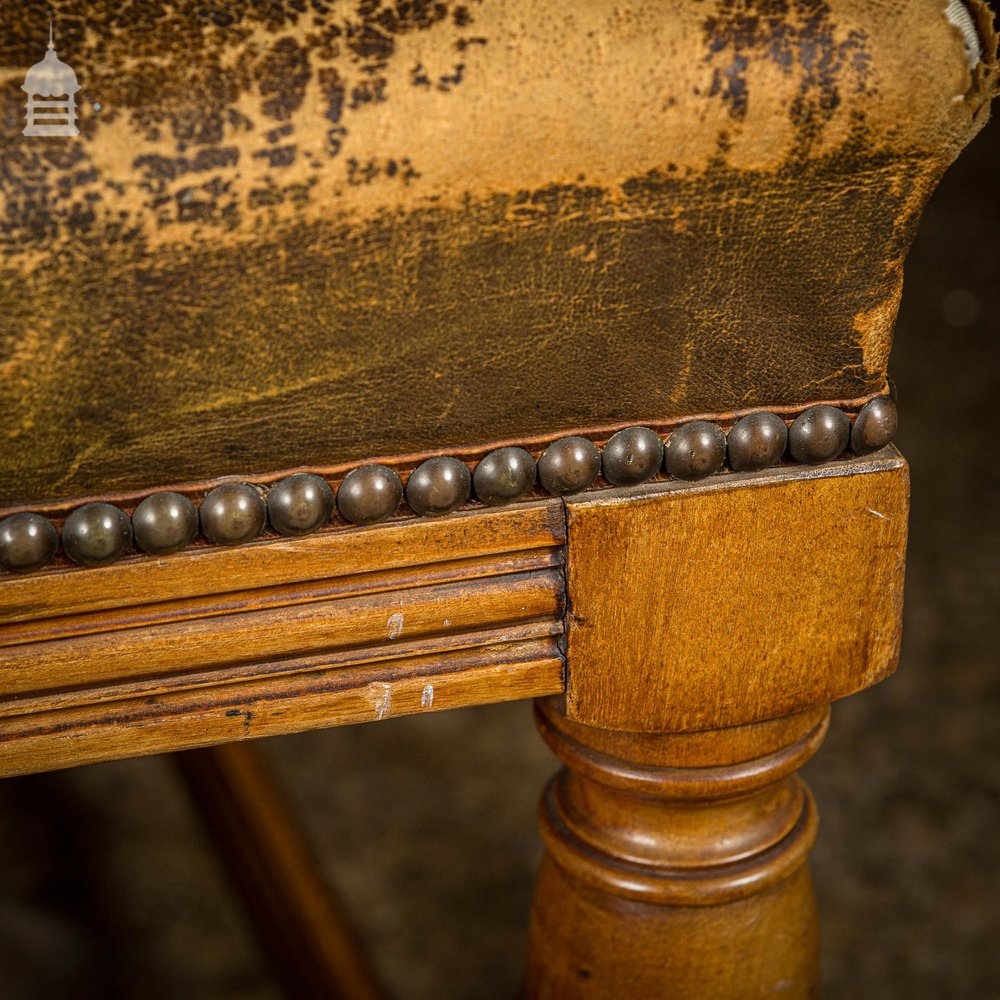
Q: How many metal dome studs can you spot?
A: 14